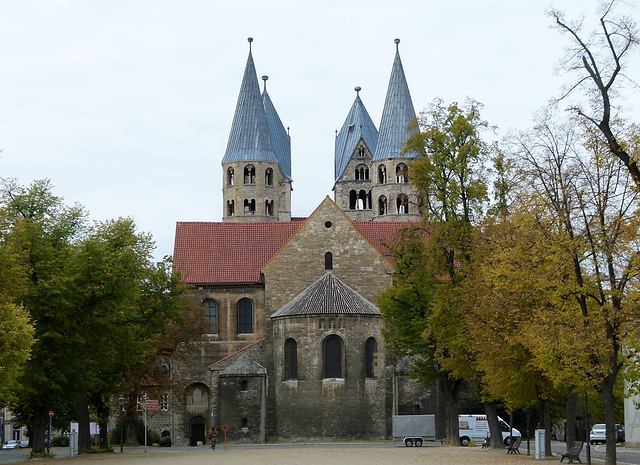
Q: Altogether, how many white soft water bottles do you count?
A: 0